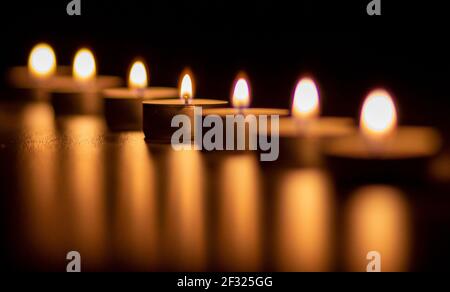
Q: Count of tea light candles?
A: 7